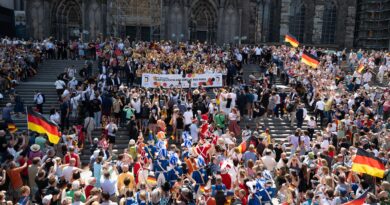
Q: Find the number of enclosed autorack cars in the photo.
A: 0